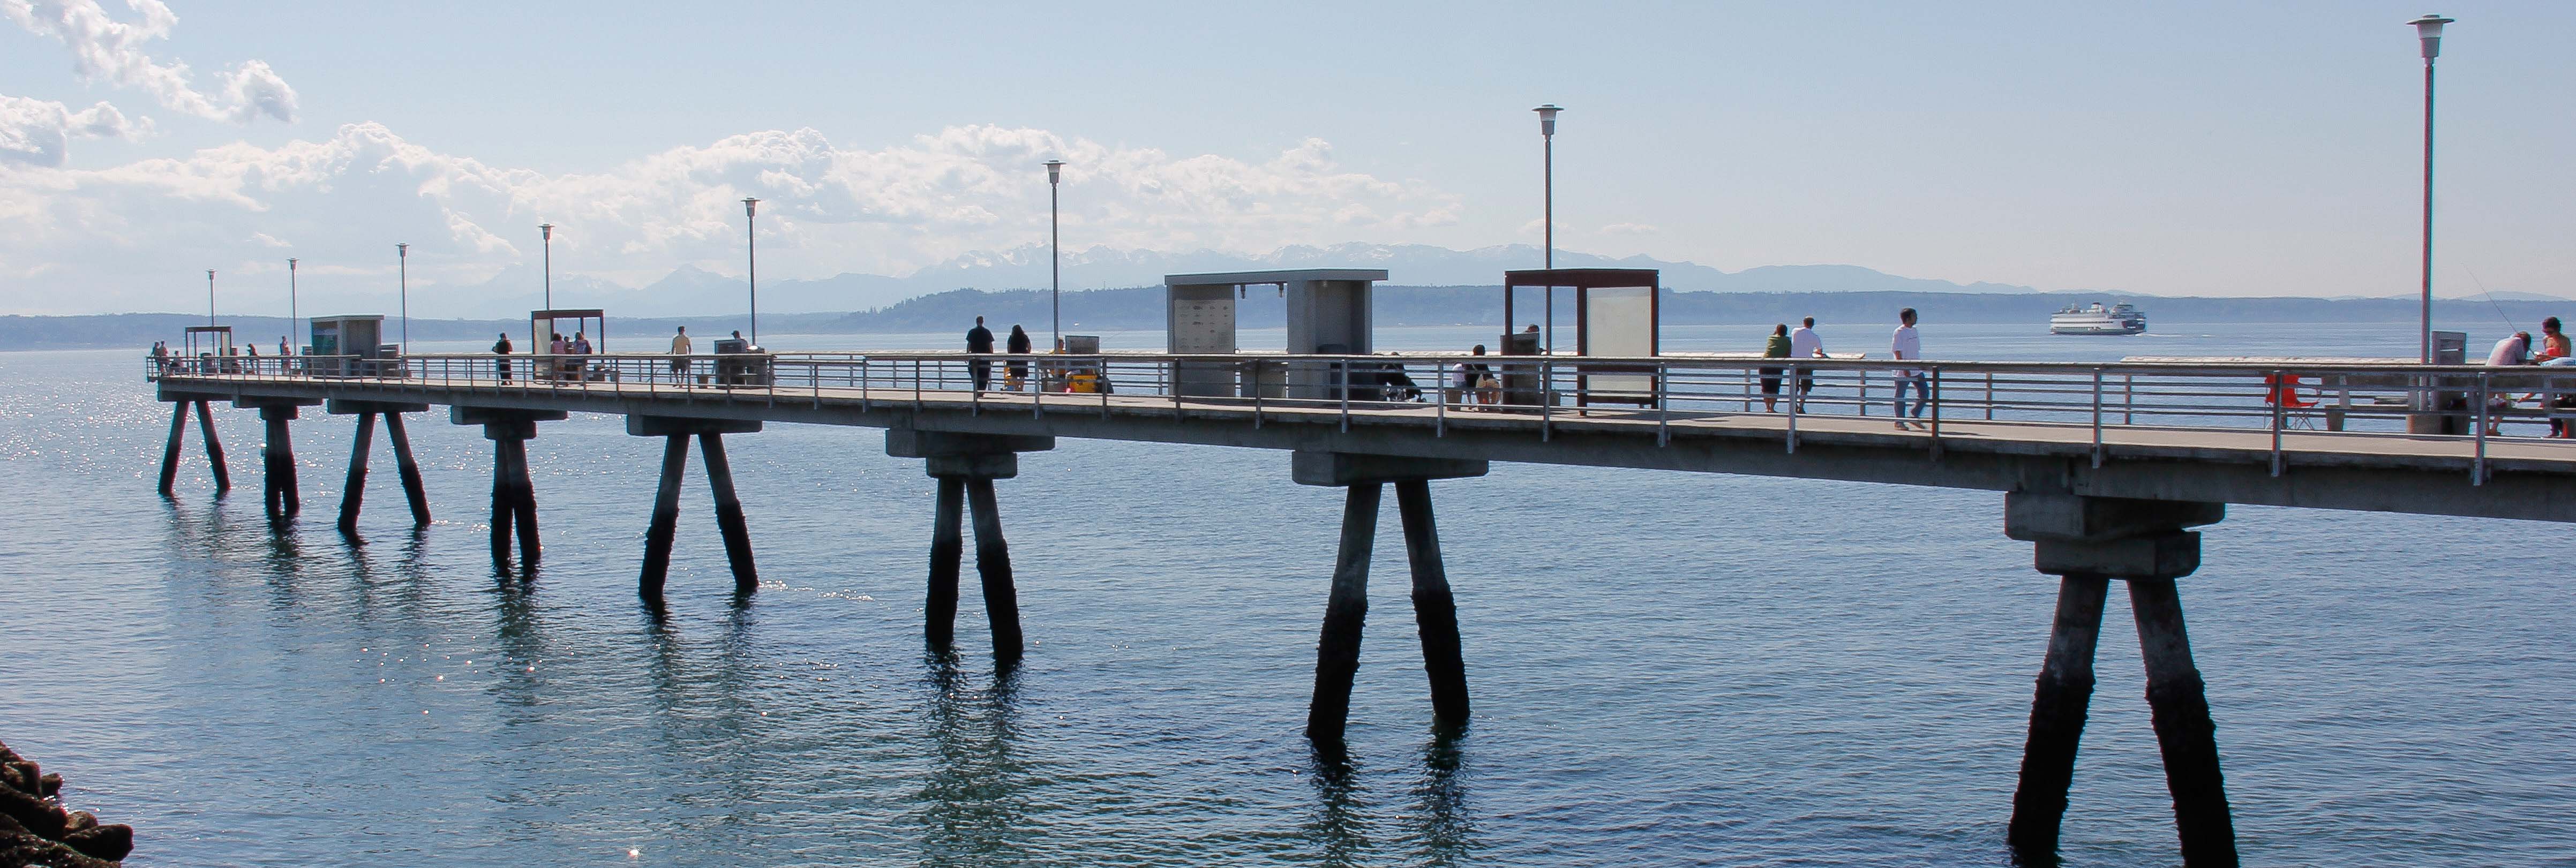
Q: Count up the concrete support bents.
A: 8